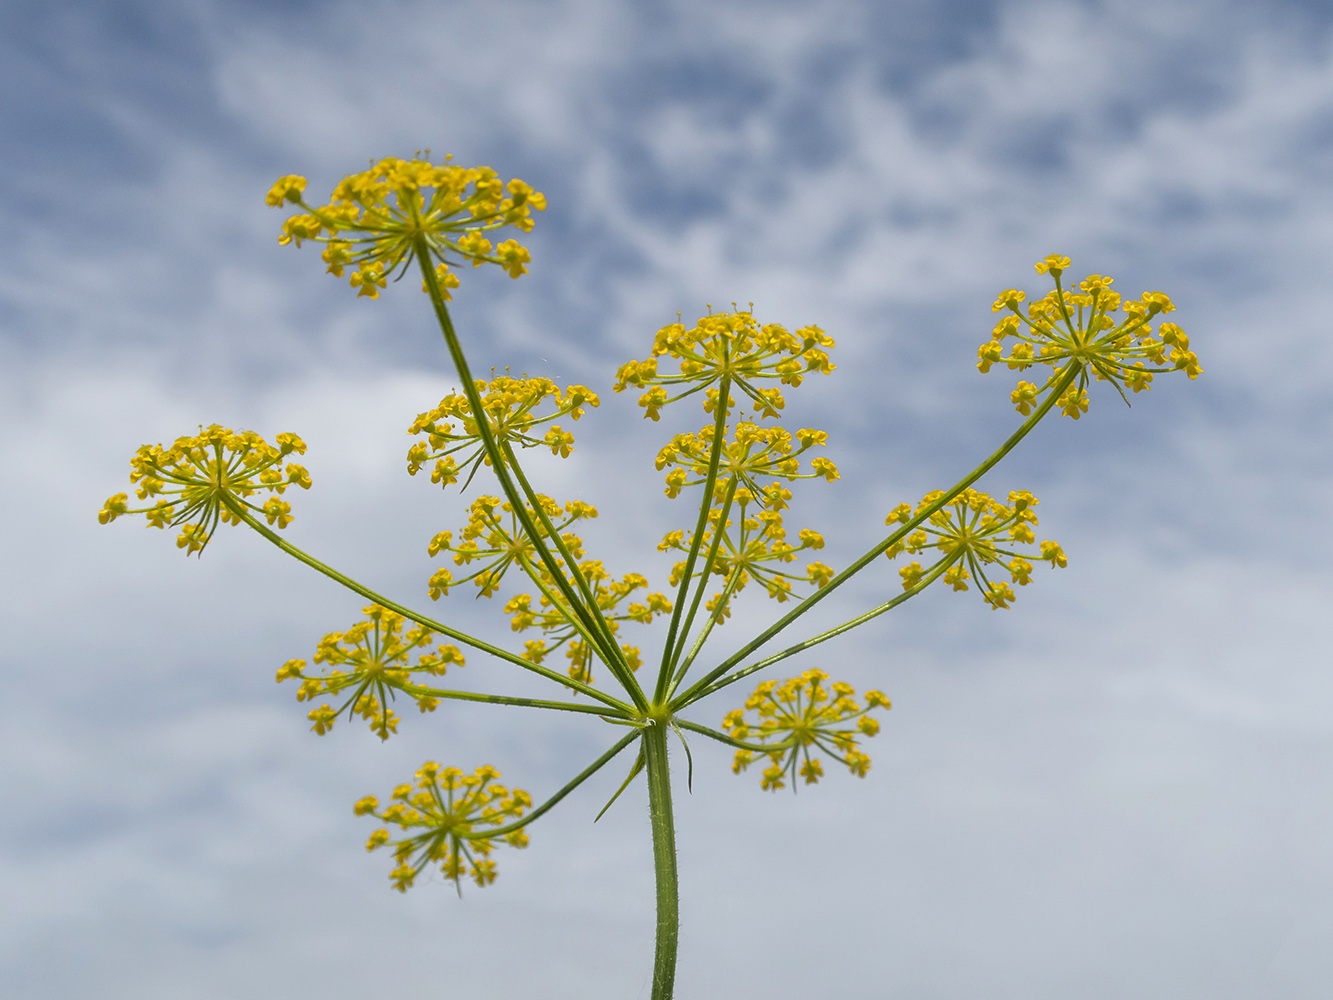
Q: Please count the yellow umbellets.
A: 13